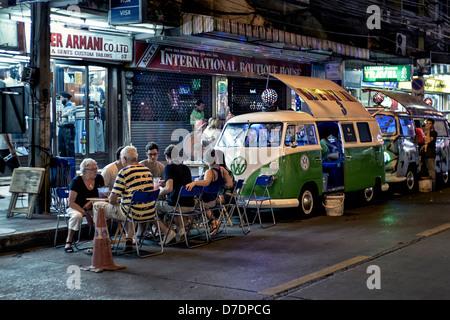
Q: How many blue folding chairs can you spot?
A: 6